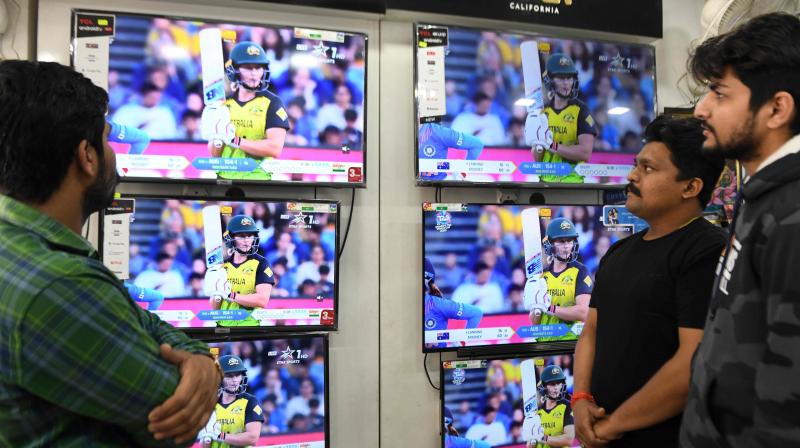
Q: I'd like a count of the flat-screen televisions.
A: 6